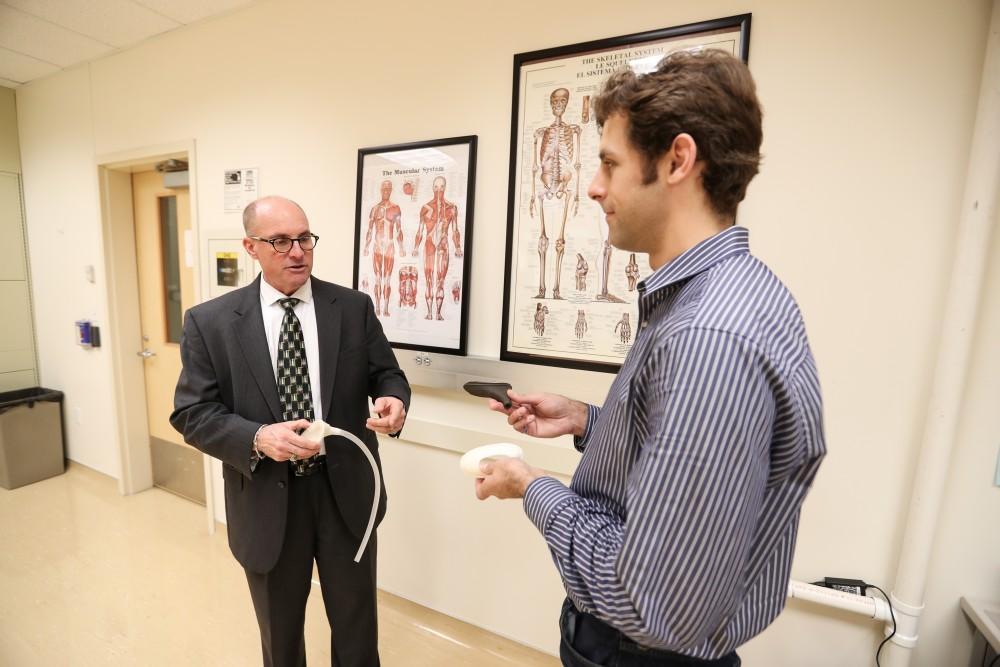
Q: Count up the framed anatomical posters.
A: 2